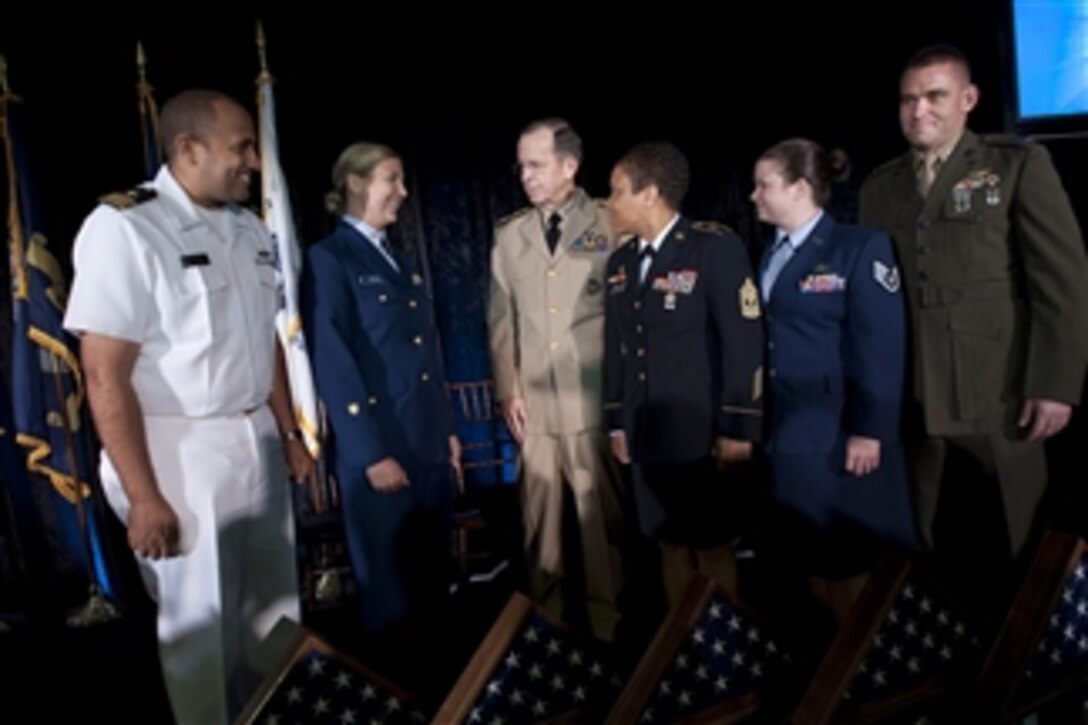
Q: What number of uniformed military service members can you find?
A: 6